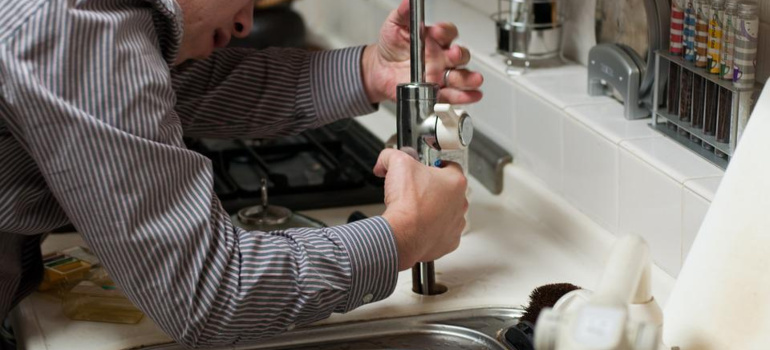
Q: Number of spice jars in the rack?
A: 6